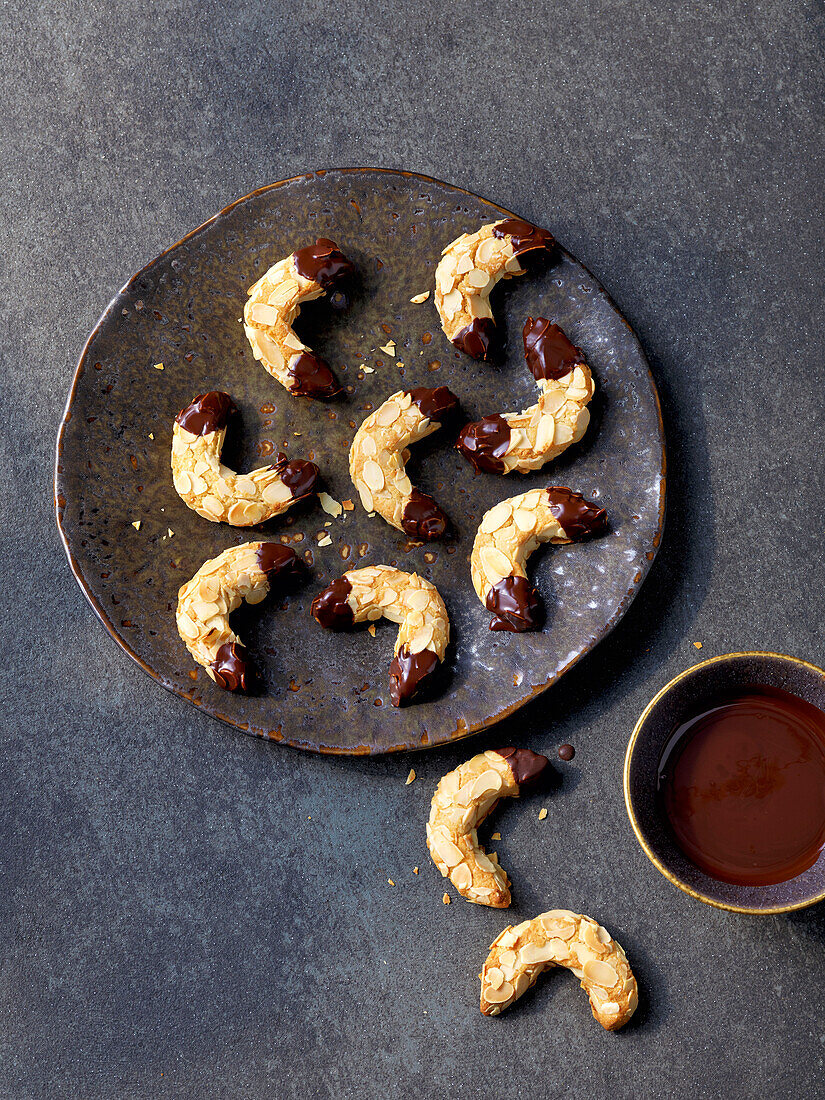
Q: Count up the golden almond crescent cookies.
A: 10